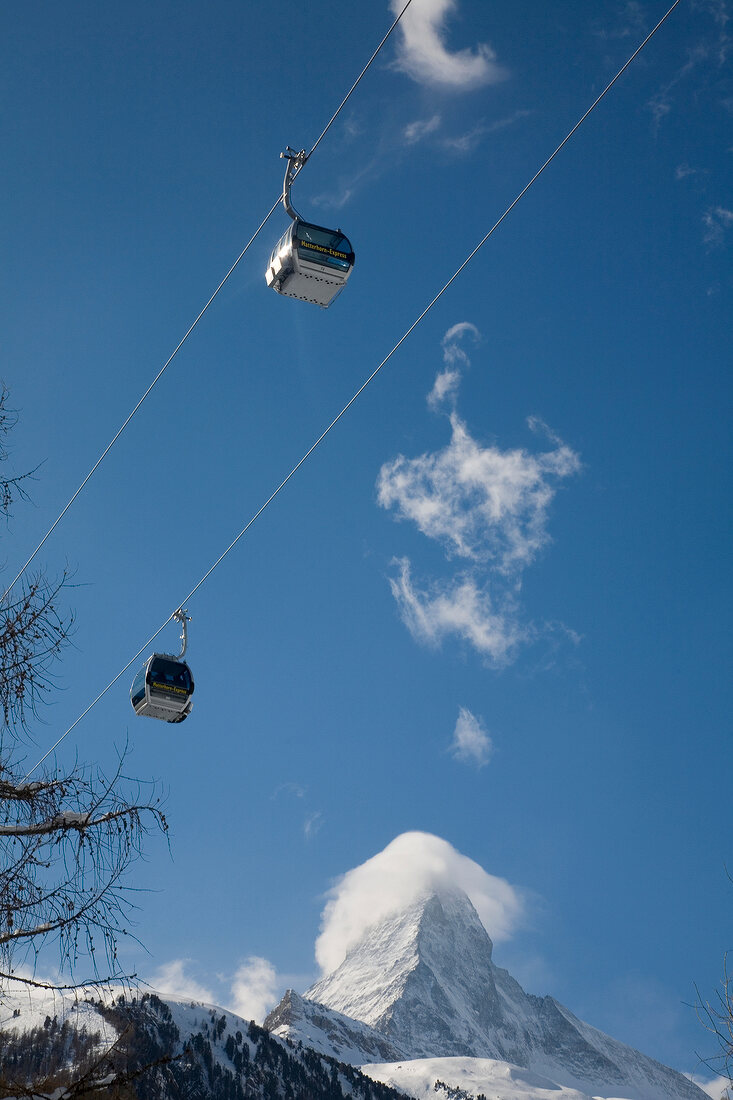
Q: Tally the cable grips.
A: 2